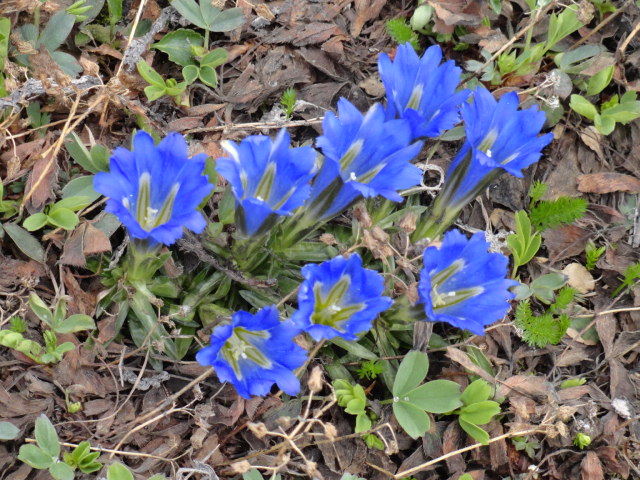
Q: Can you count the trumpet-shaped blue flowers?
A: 8